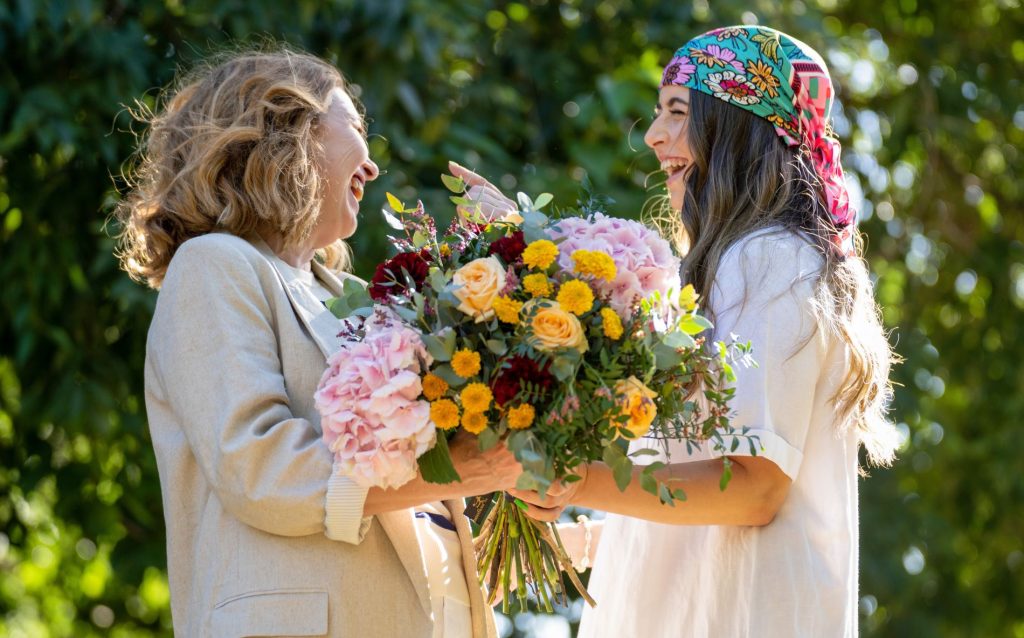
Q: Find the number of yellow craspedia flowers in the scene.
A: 12